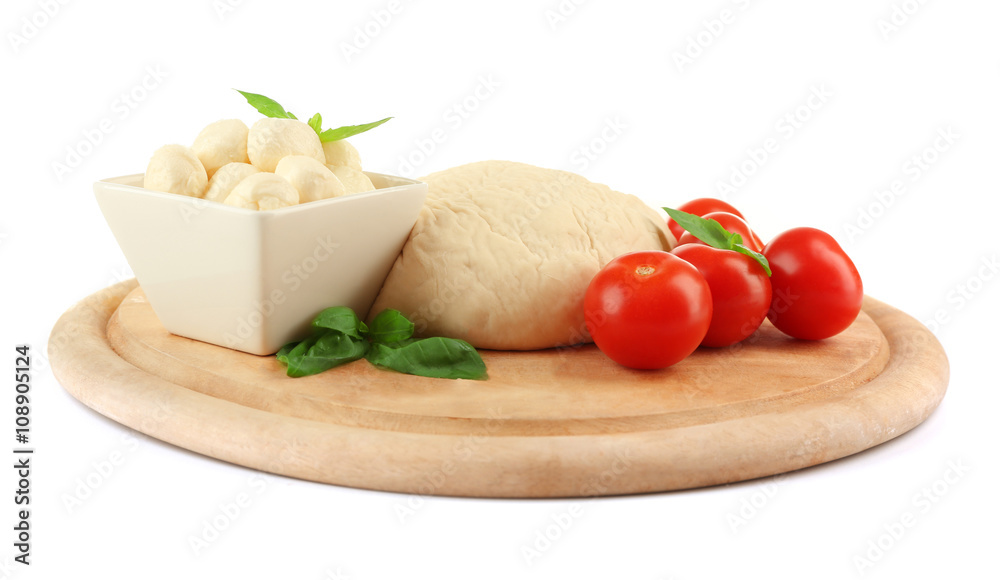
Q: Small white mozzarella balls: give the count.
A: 8